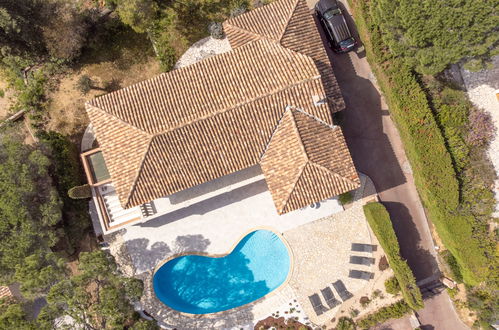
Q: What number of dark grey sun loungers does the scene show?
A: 6